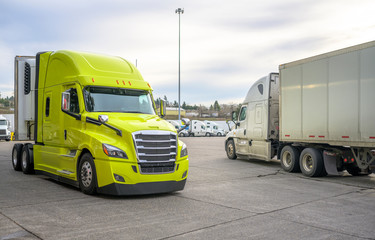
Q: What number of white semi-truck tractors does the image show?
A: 5